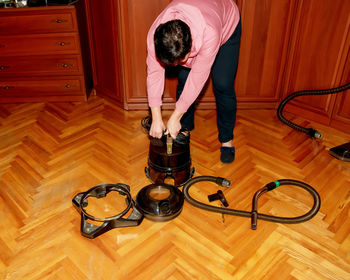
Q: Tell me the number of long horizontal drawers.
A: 4